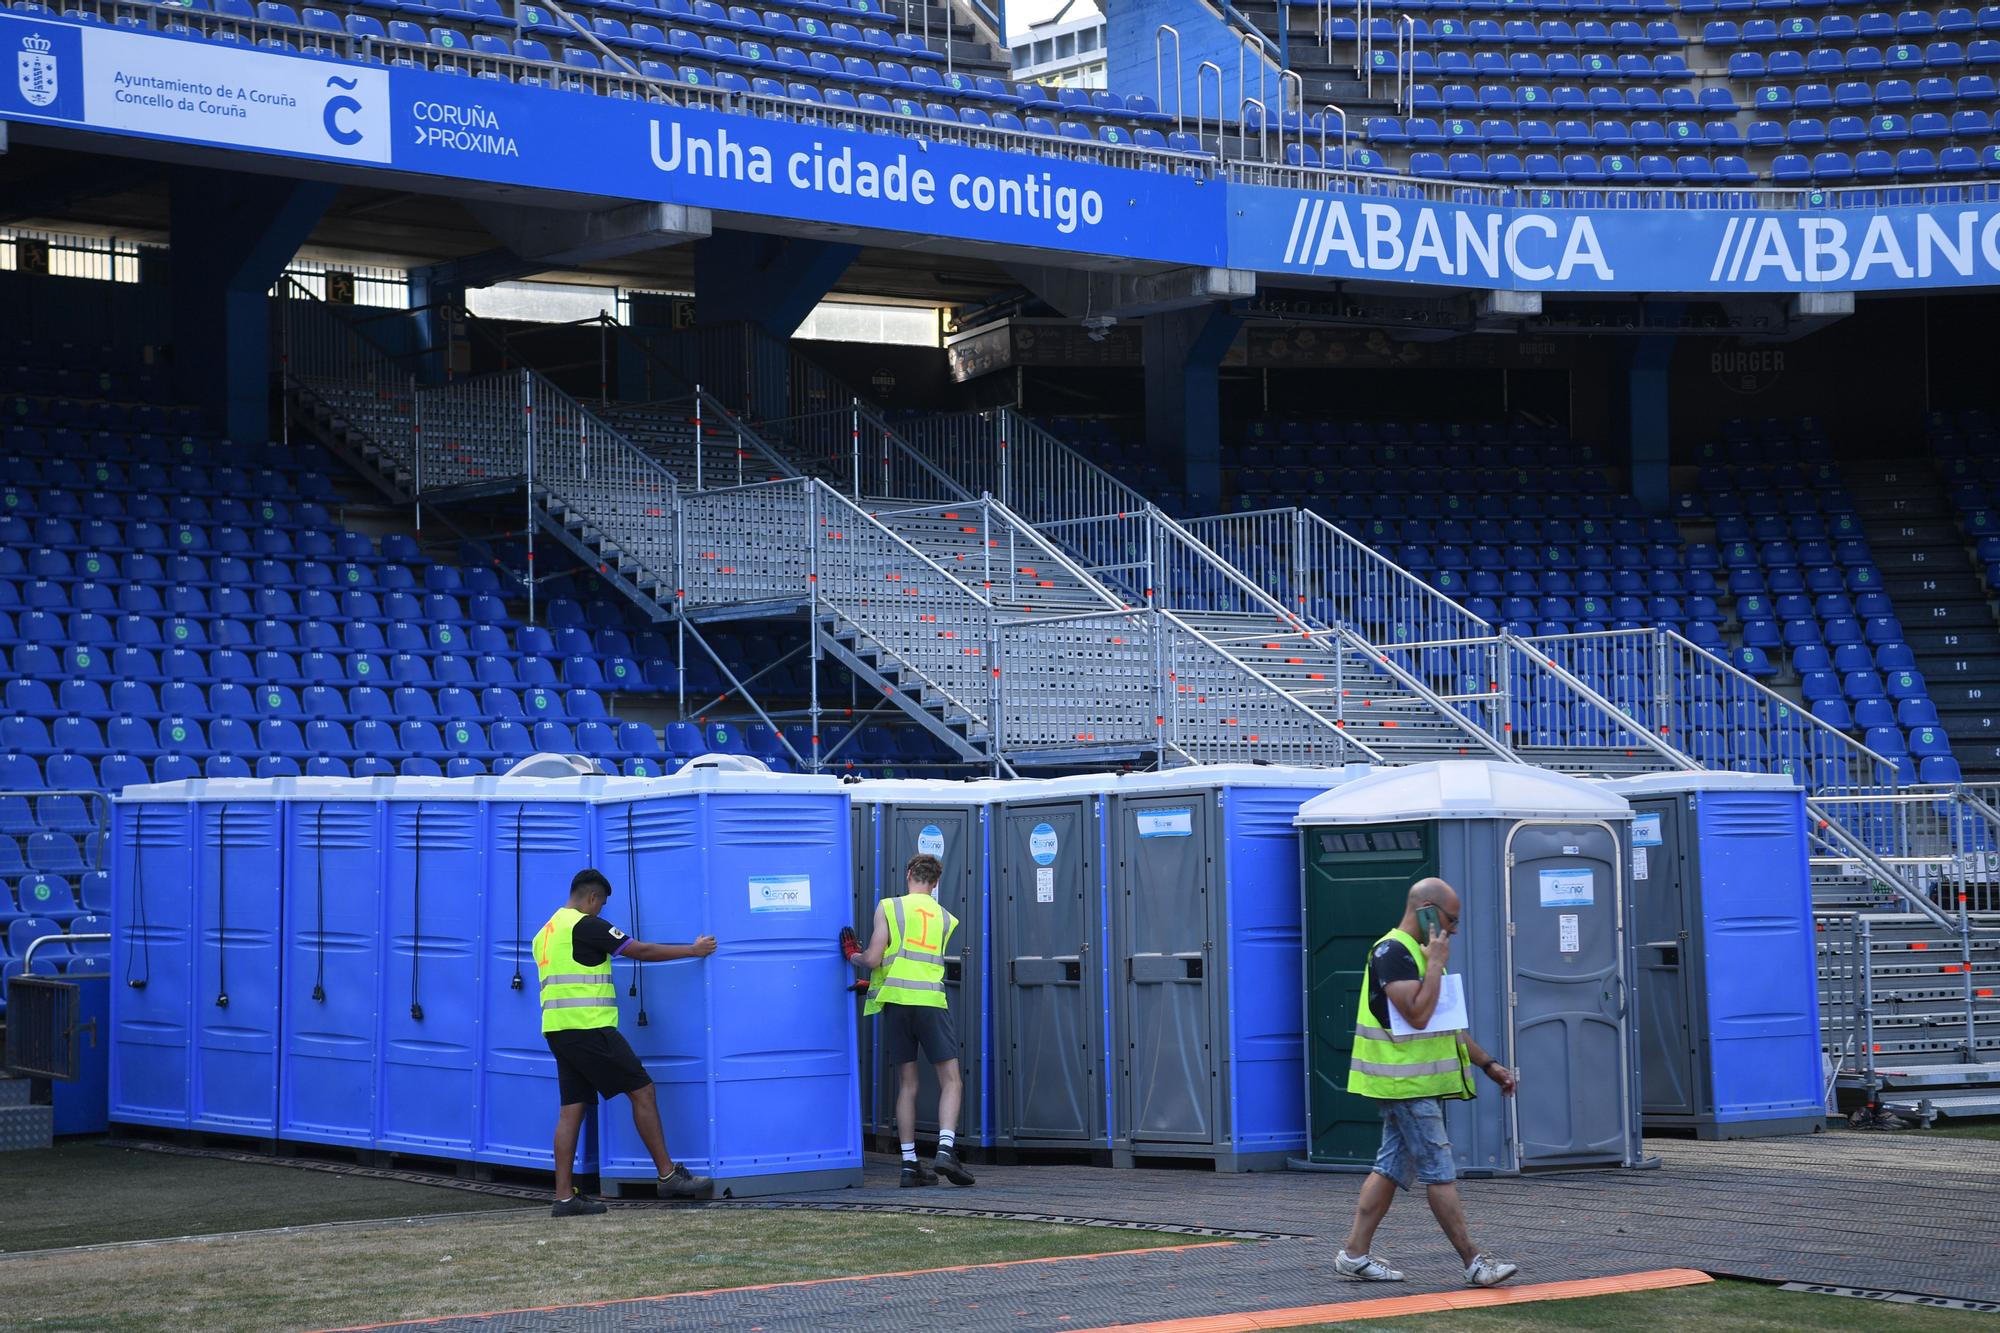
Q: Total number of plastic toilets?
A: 12